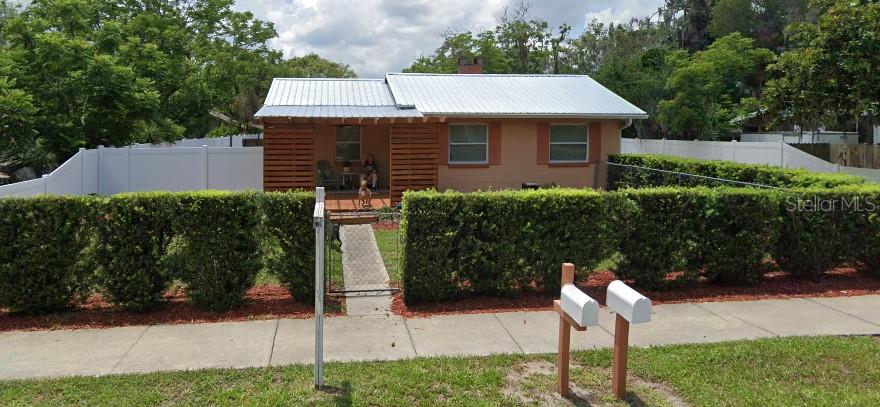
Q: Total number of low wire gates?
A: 1